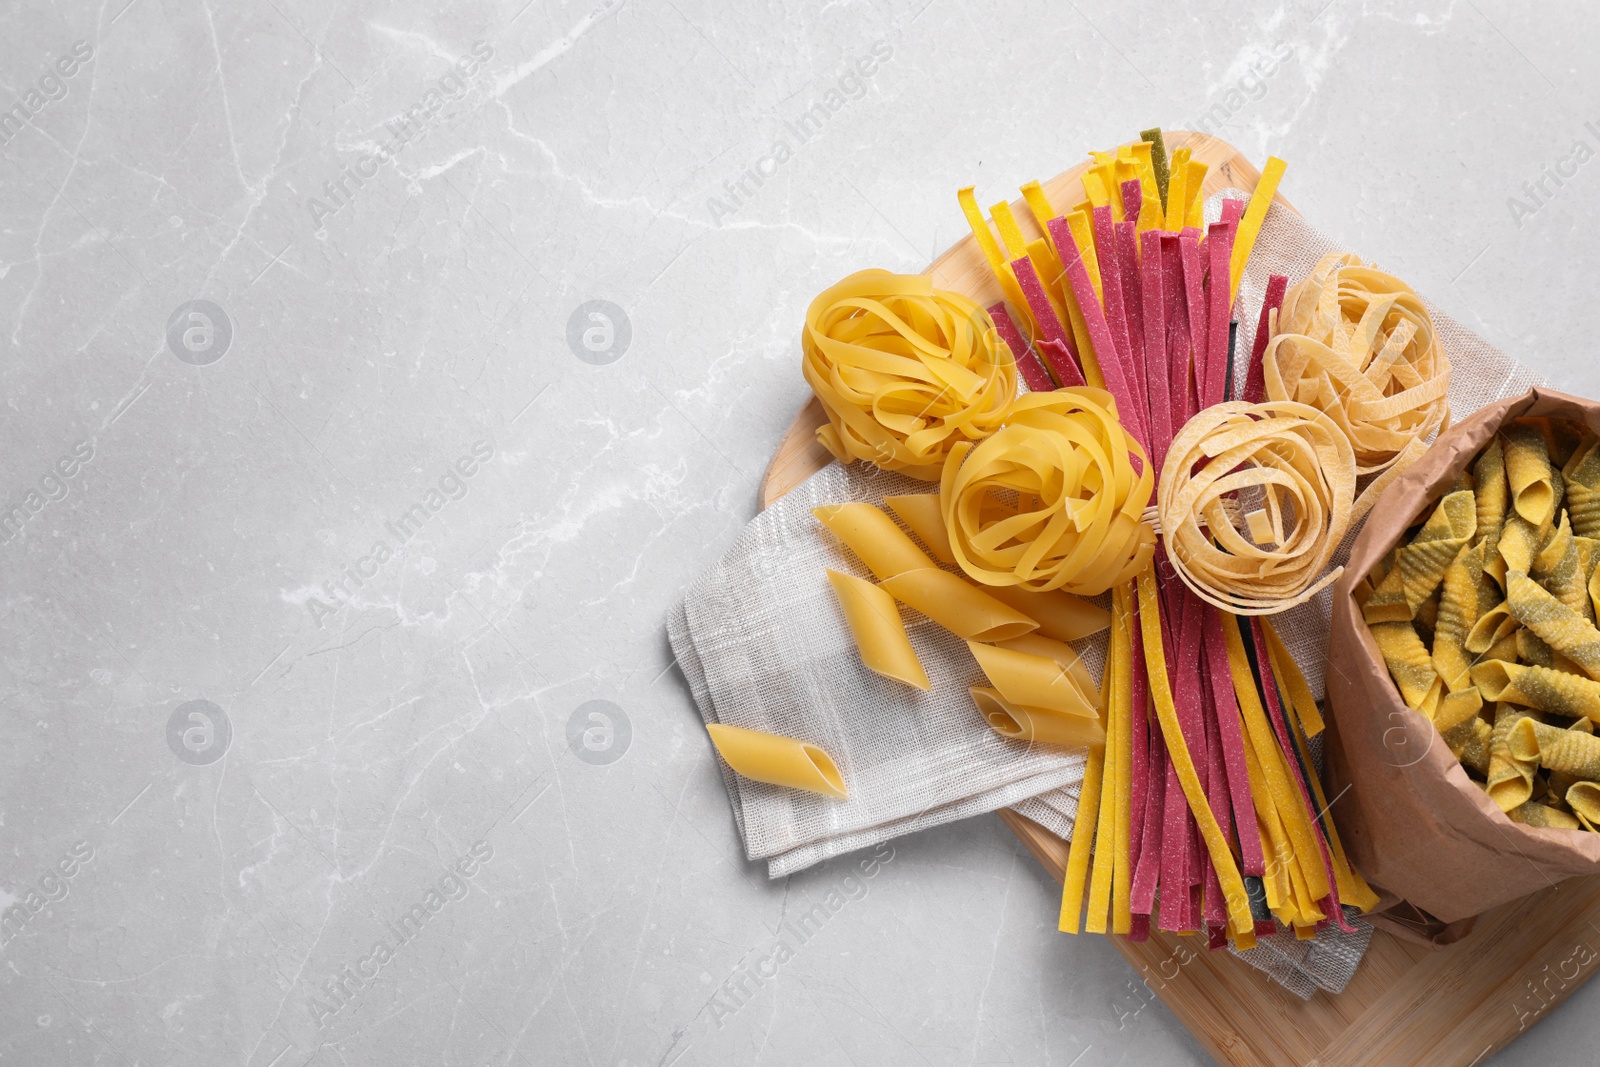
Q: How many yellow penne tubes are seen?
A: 9